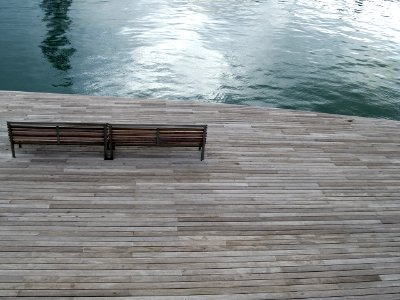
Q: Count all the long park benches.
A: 2